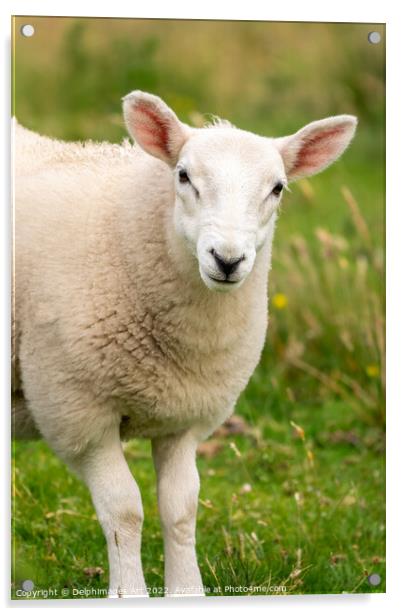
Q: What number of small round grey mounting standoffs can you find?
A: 4